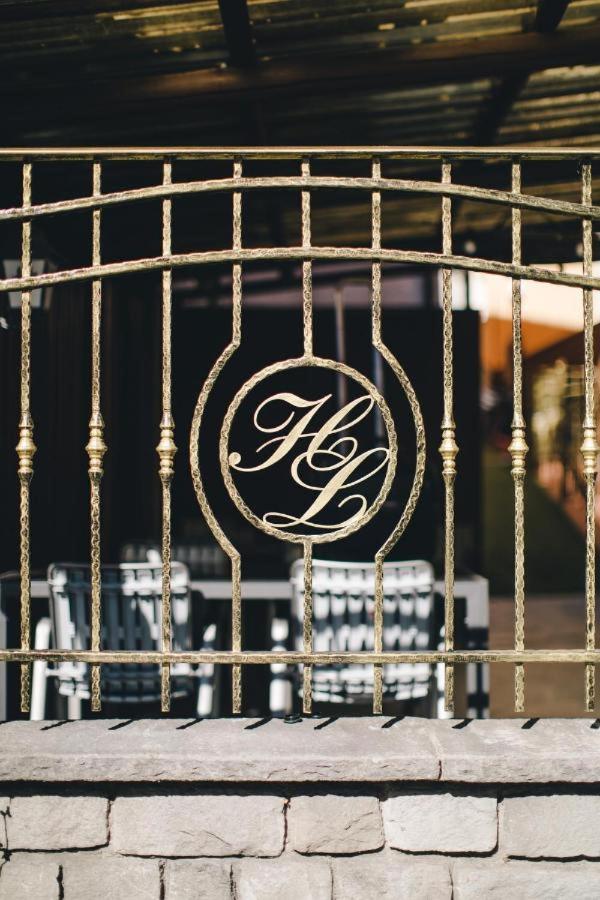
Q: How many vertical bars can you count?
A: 9